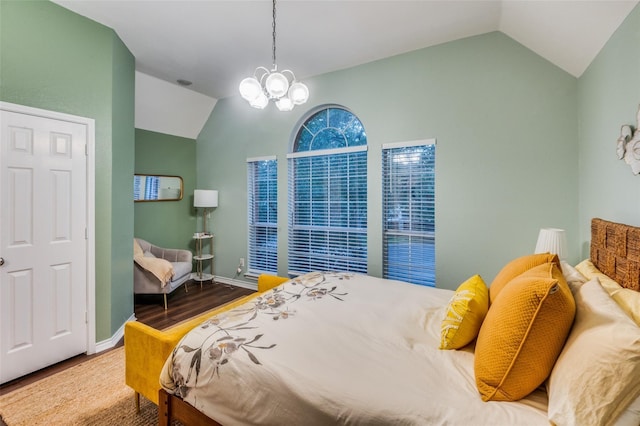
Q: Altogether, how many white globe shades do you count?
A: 5